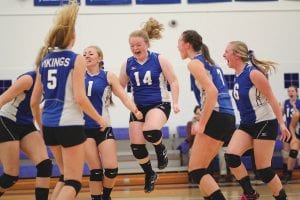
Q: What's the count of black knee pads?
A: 12